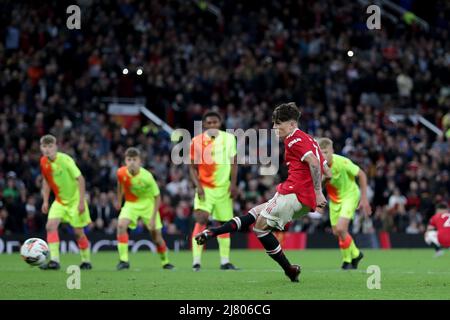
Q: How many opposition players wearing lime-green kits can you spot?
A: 4